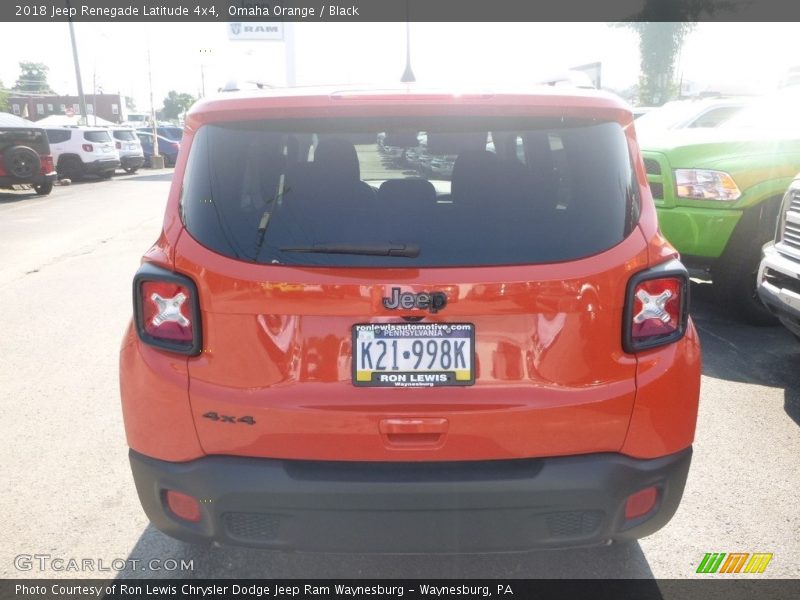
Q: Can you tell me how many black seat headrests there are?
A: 3